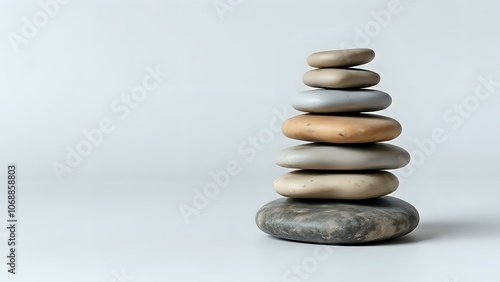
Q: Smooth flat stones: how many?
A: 7